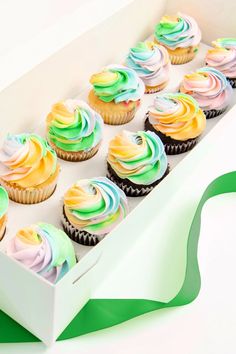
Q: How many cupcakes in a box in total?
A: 12